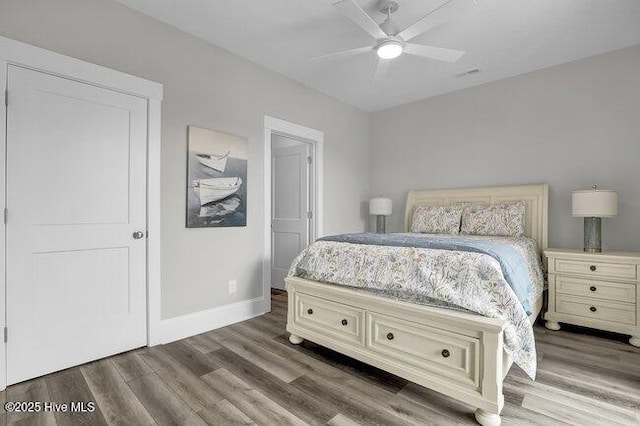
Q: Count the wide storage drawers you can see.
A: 2